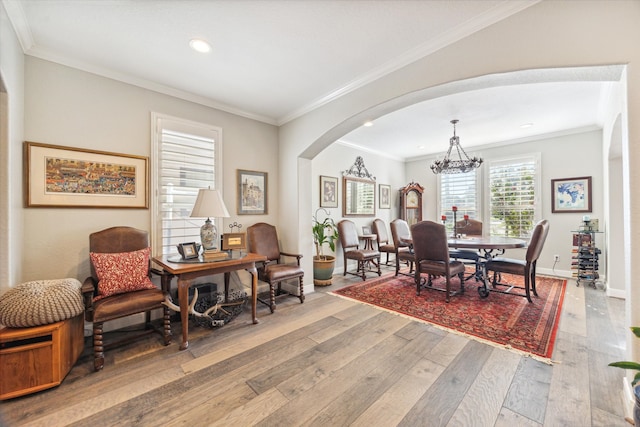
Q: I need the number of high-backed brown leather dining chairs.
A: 6